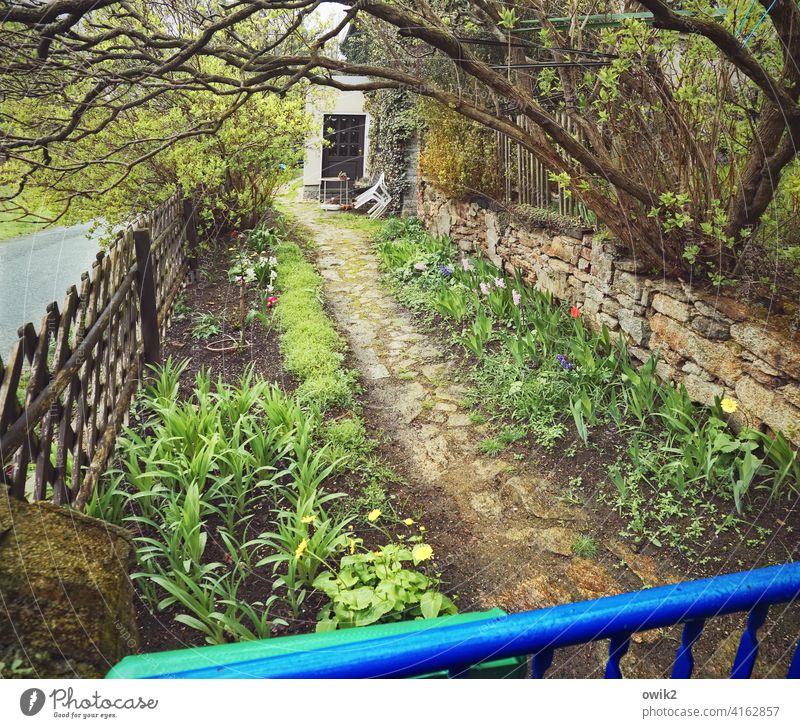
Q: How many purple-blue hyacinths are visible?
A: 2